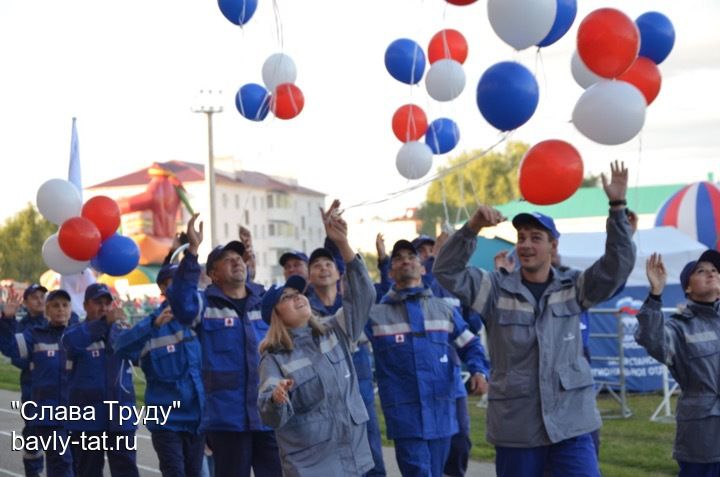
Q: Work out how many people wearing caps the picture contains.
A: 12